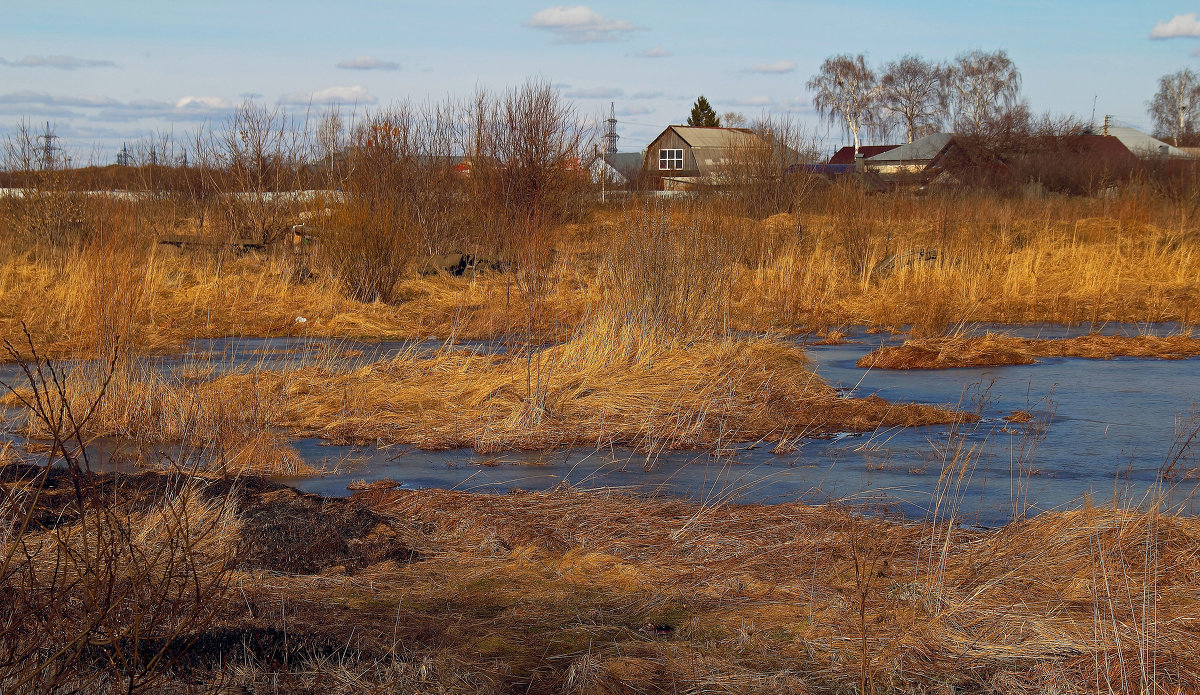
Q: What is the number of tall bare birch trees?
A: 4